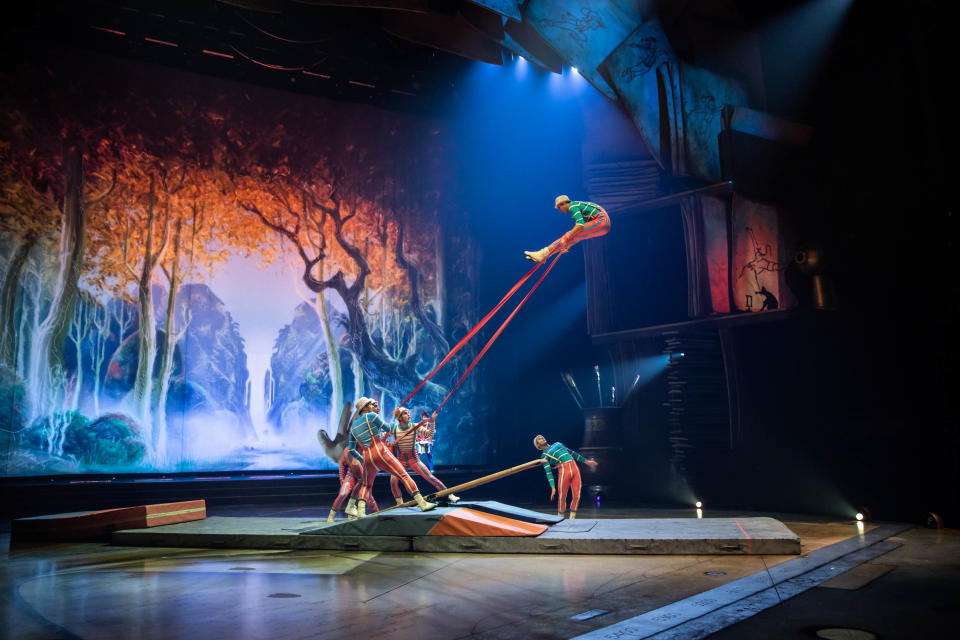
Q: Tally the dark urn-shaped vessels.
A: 1